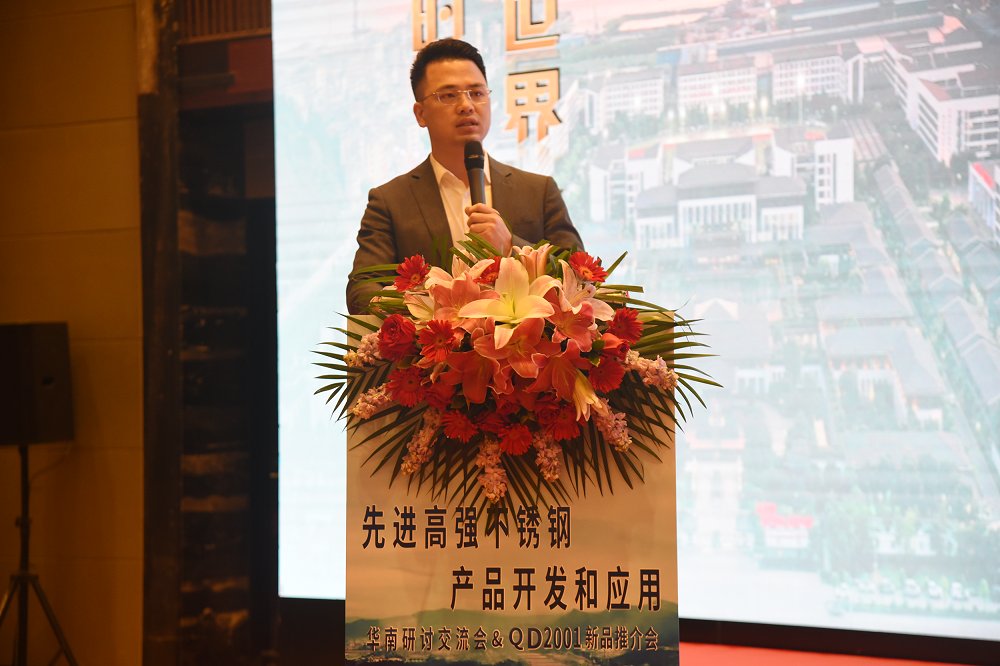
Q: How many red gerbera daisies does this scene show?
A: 10